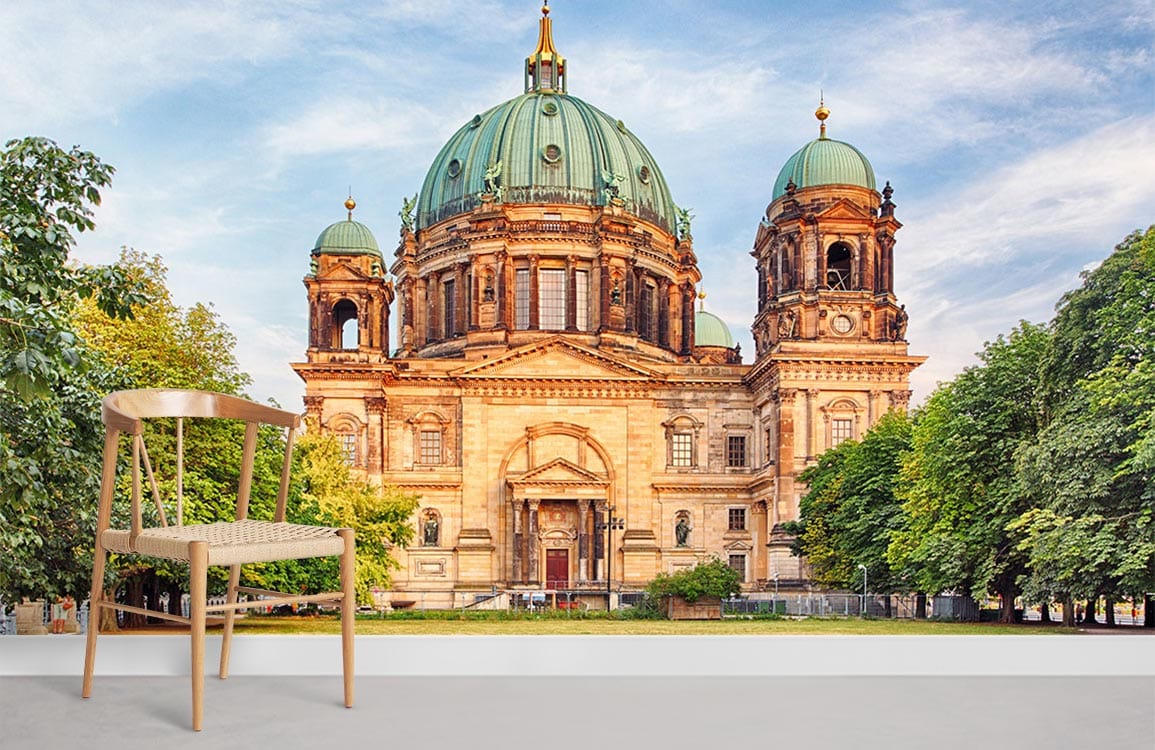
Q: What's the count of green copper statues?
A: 4